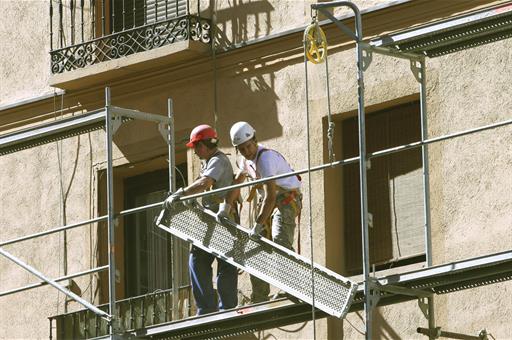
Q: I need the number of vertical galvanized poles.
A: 4